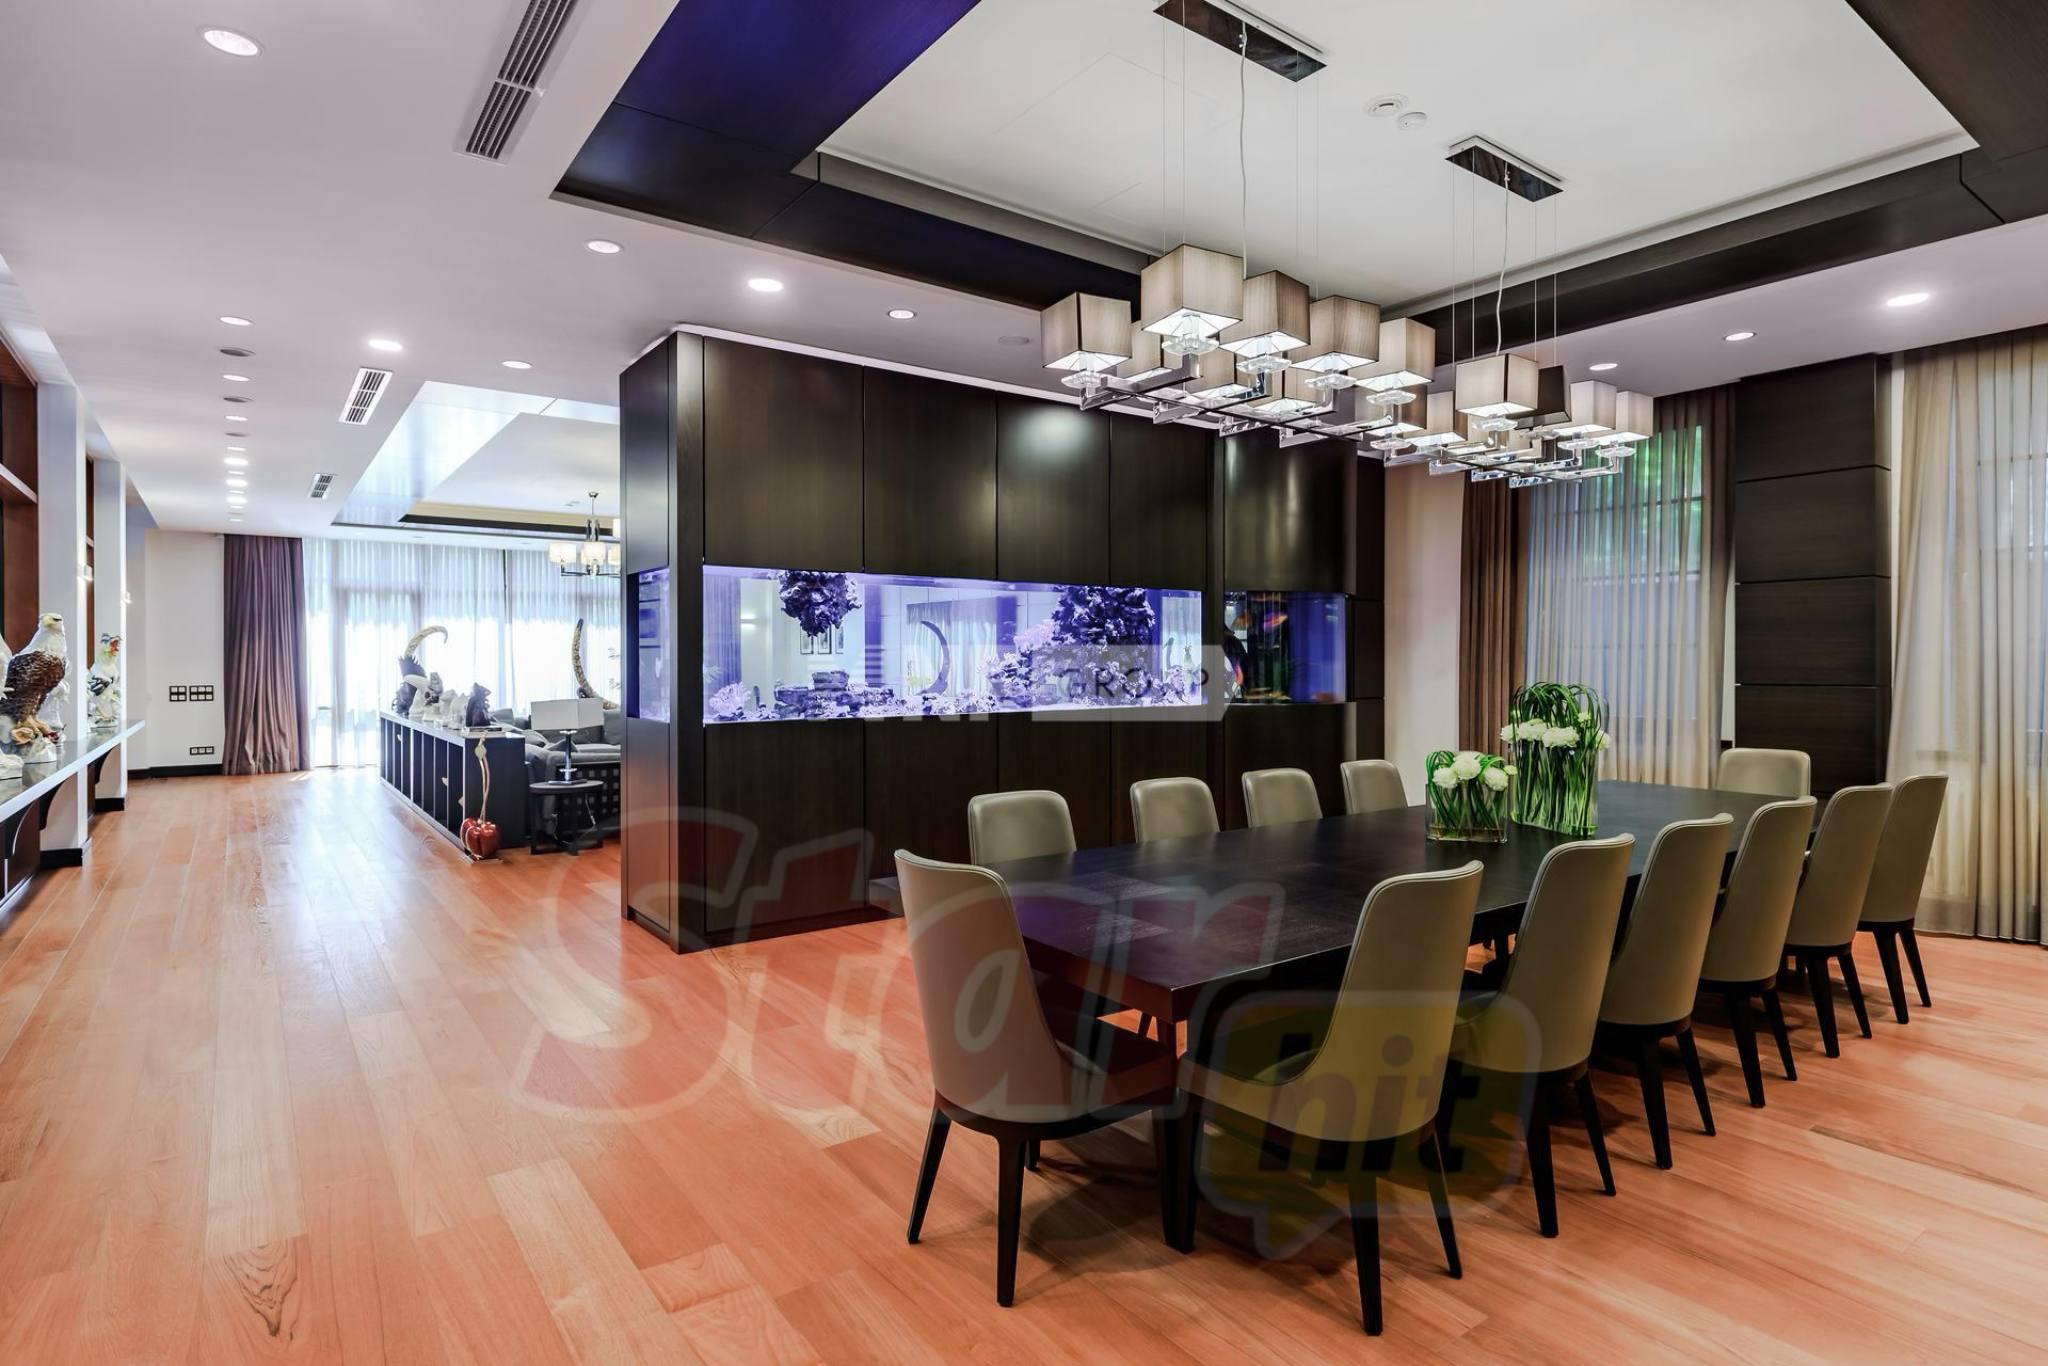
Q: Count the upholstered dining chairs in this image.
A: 12